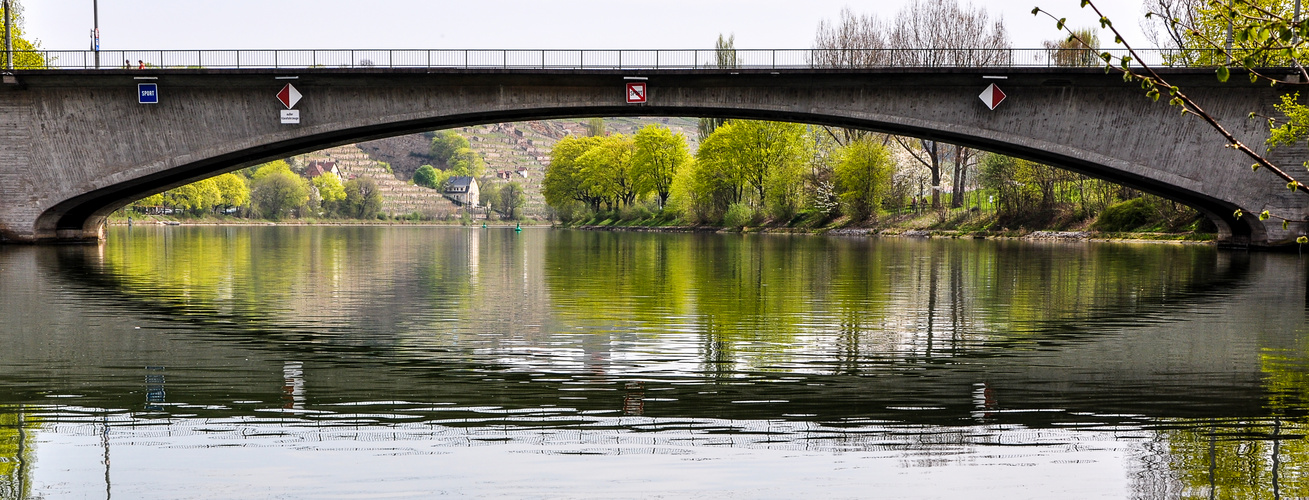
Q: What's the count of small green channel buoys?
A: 2